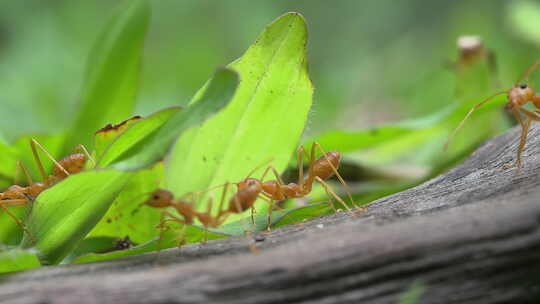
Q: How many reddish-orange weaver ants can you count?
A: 4